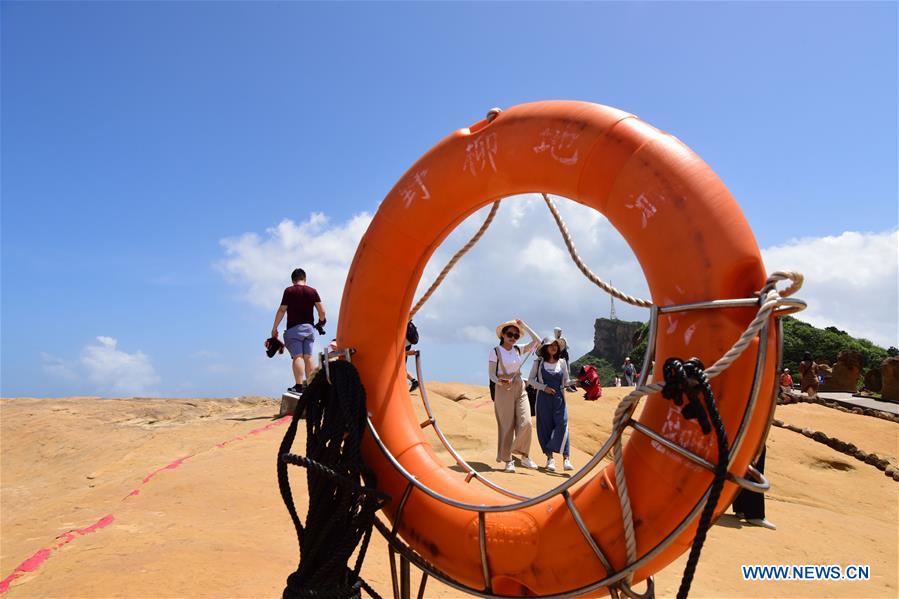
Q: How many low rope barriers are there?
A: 2